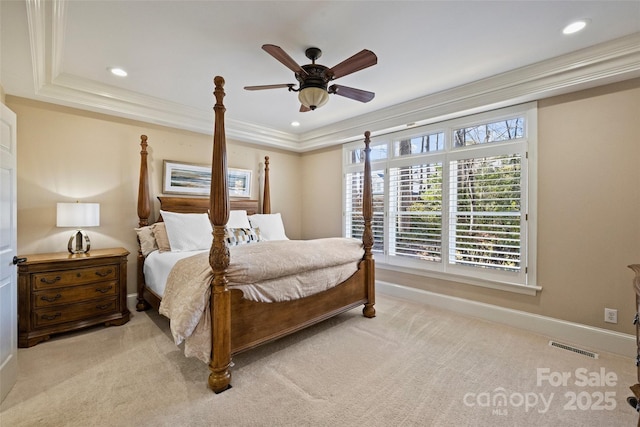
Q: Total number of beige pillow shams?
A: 2